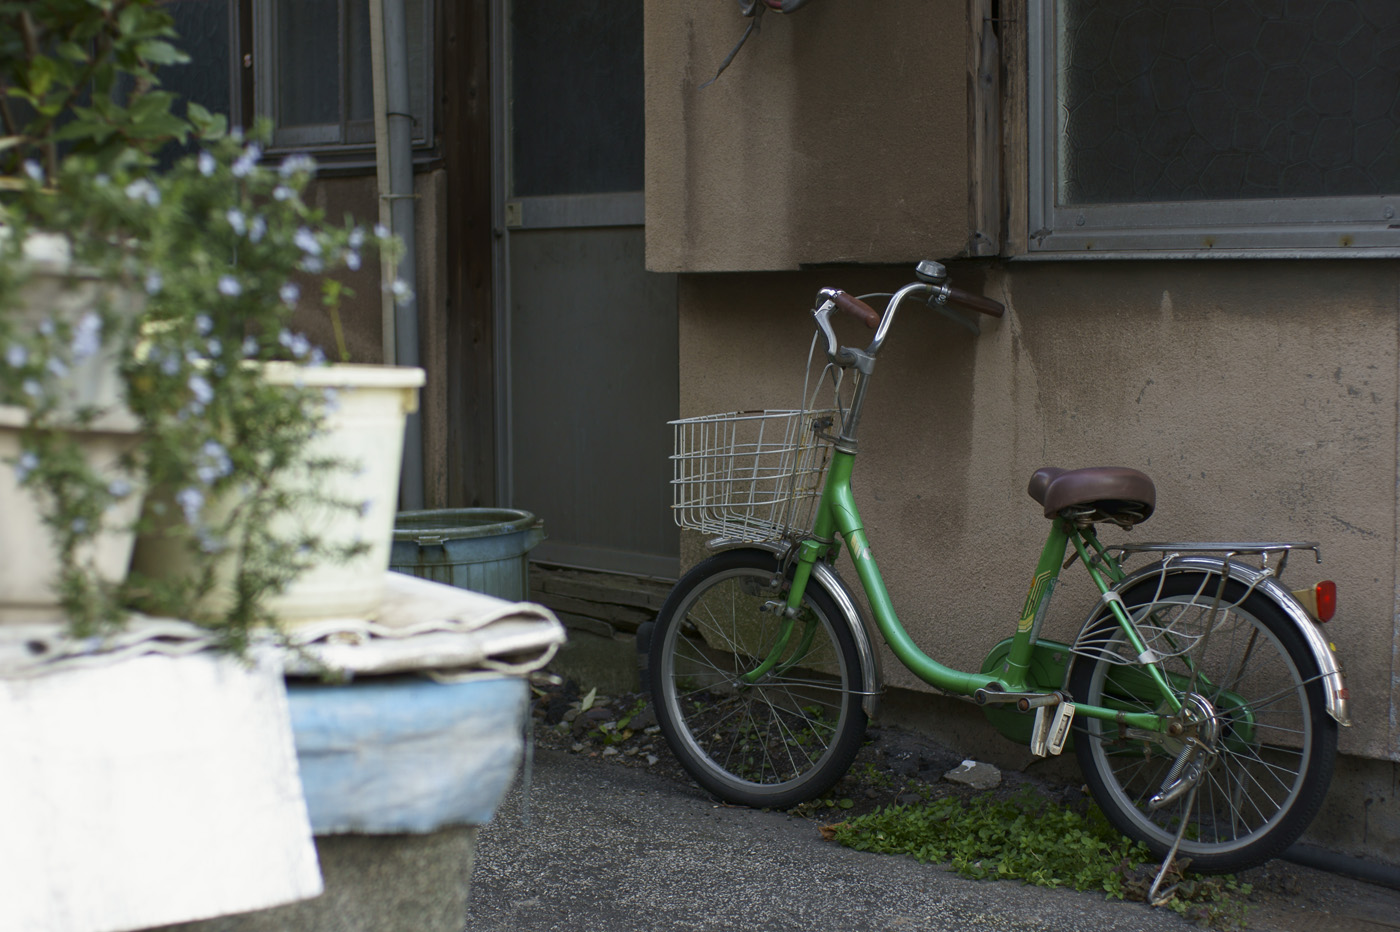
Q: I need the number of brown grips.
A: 2